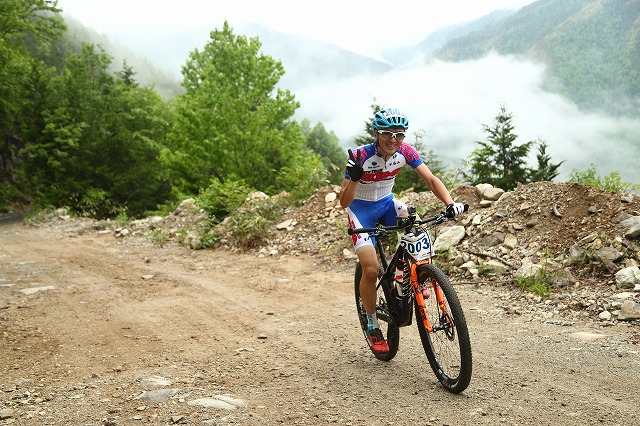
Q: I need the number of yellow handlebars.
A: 0